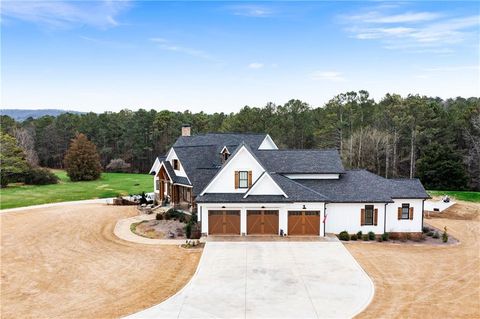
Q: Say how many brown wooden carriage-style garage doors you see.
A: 3